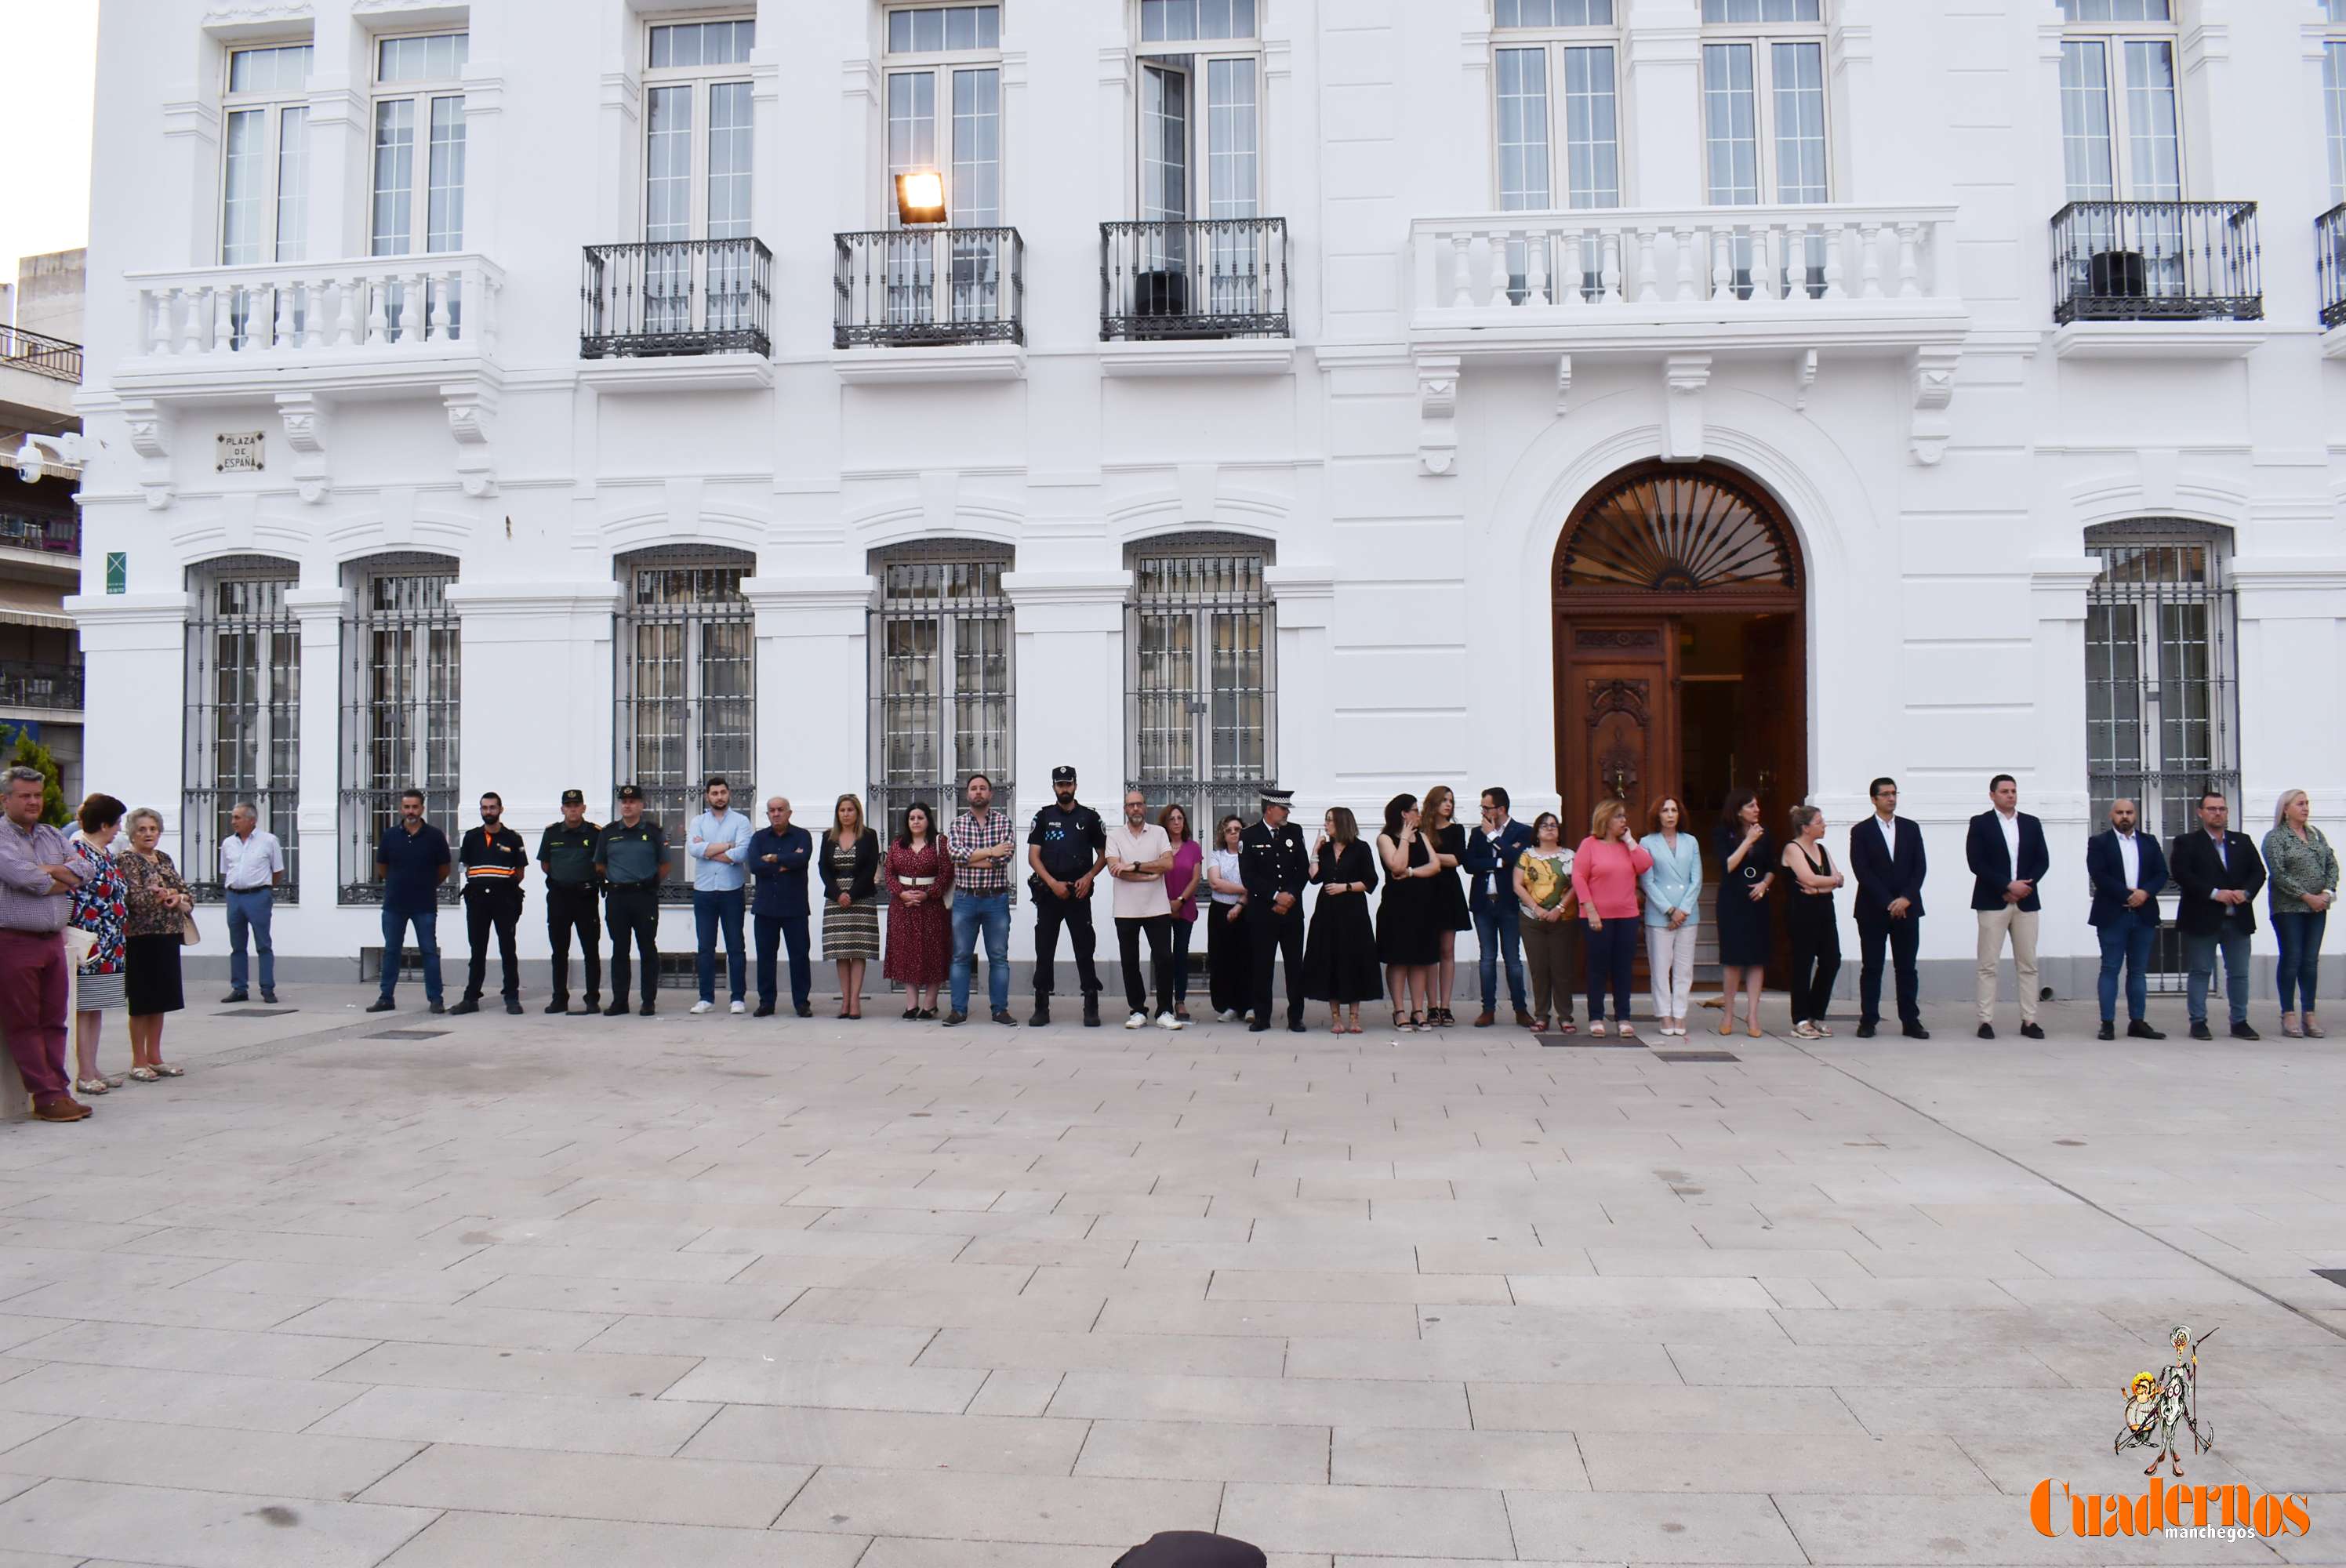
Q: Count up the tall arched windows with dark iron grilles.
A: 6